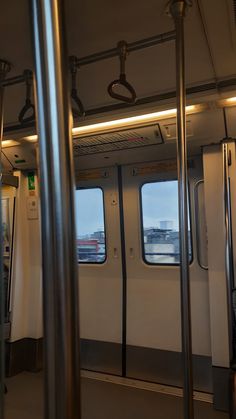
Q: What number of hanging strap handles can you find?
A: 3